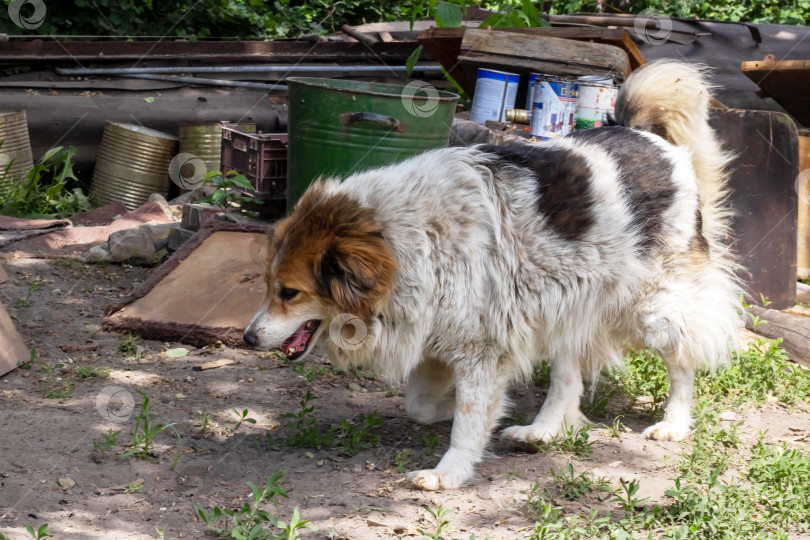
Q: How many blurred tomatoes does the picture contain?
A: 0